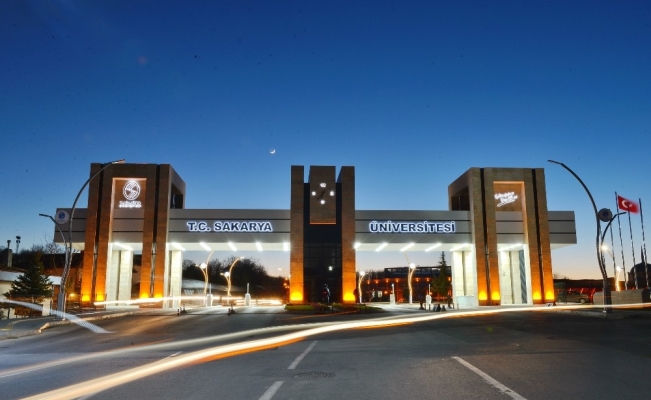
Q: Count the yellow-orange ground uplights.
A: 10